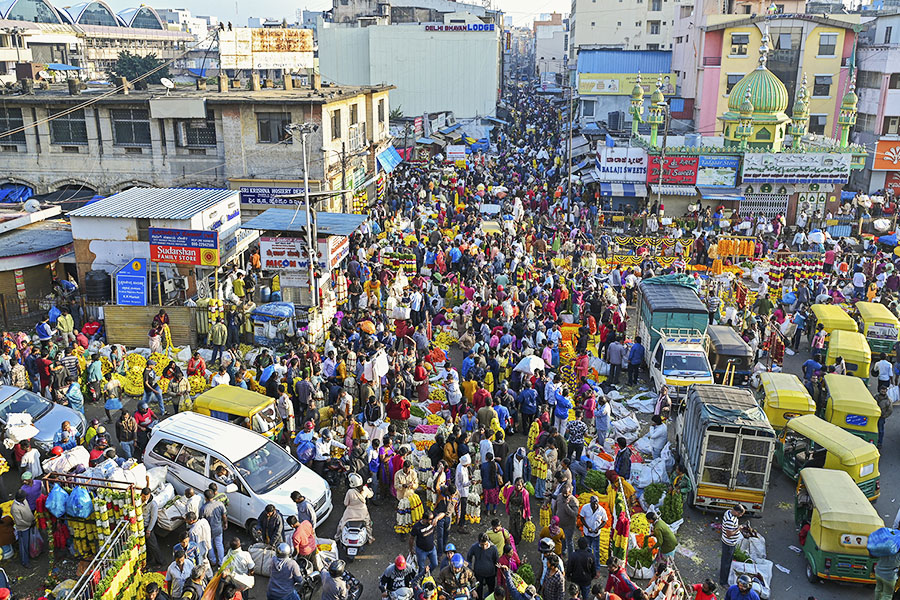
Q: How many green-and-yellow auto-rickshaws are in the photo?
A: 8